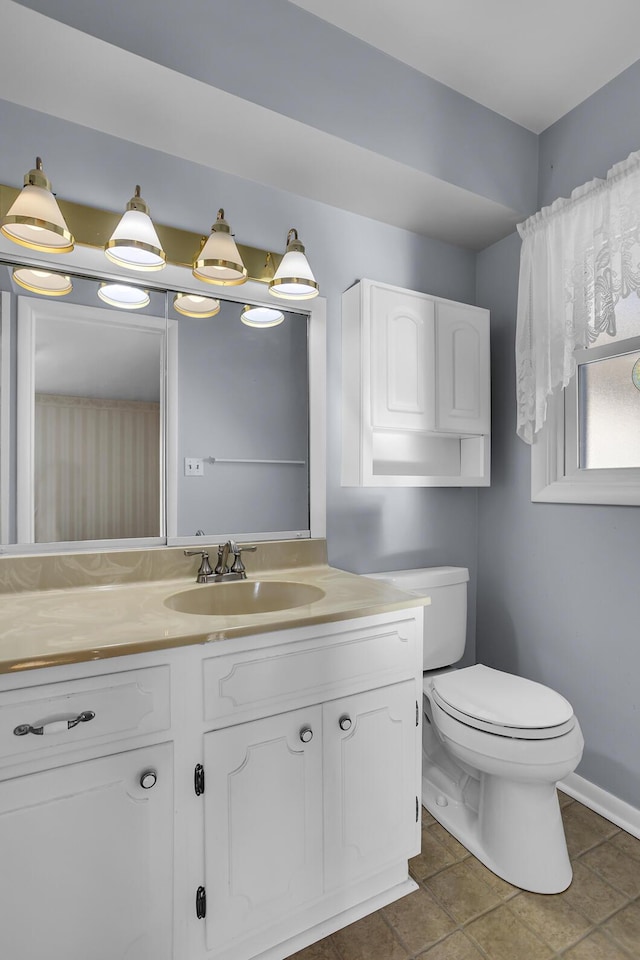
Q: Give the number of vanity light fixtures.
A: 4